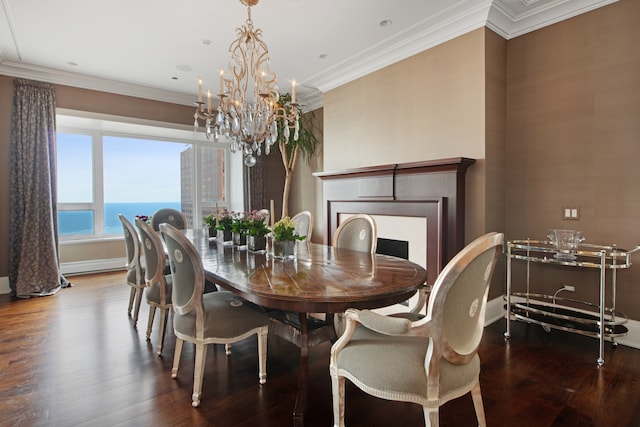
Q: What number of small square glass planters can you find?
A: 5